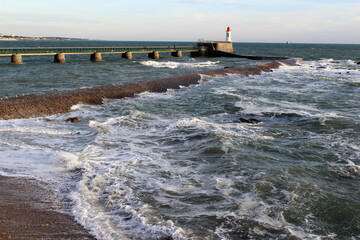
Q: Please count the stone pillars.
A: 6